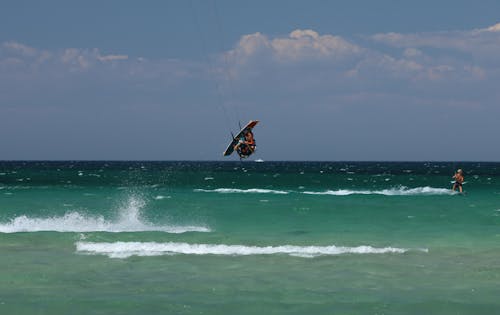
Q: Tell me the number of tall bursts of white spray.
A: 1